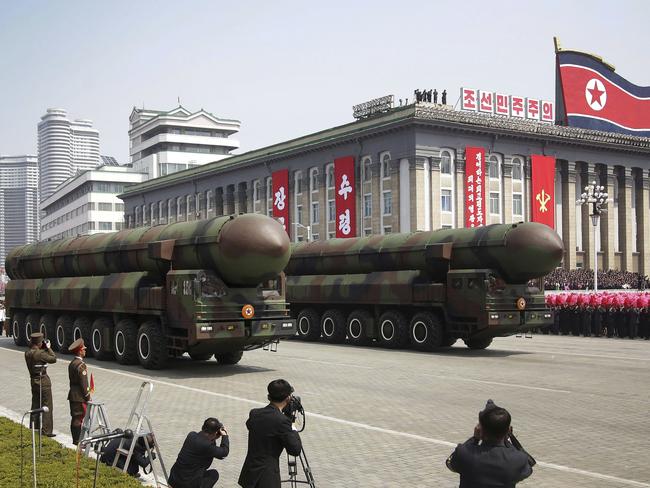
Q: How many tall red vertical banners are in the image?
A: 4